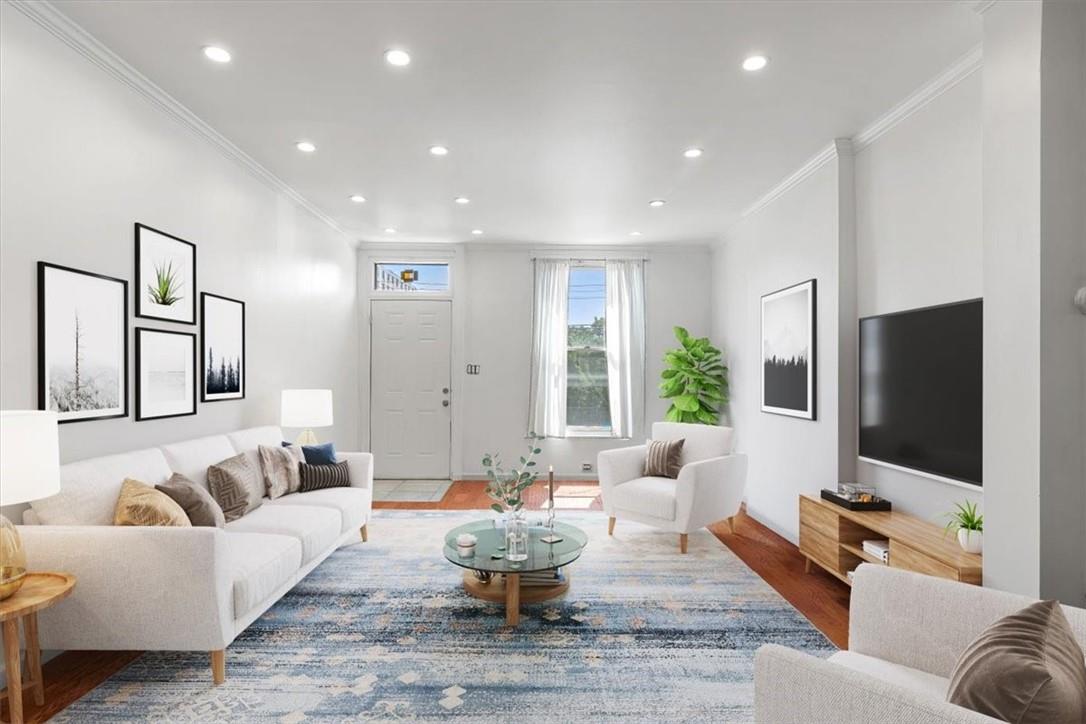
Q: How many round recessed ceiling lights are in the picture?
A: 12